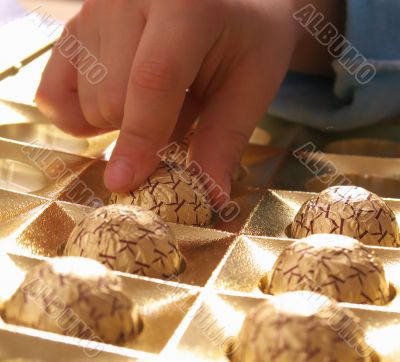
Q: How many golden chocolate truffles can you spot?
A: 6